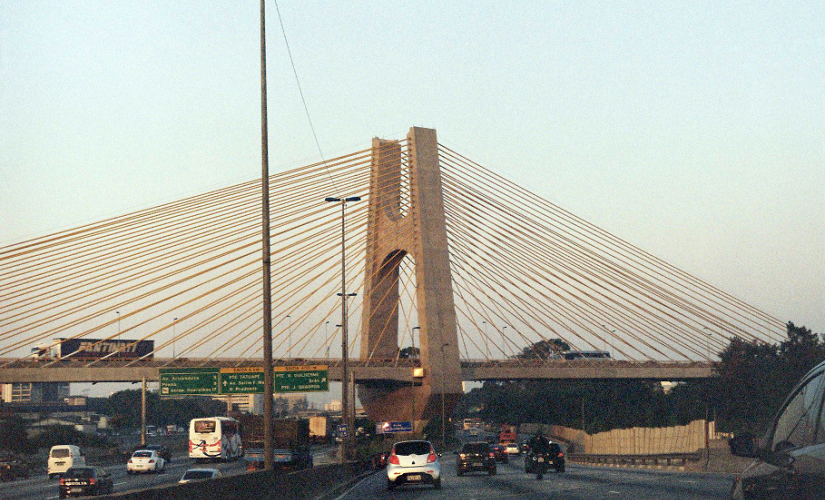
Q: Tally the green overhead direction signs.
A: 3